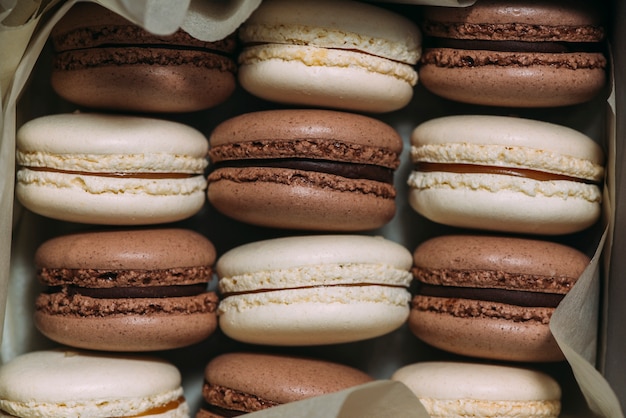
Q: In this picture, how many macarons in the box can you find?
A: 12